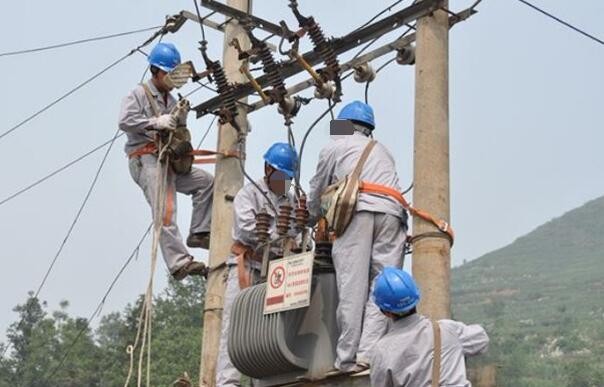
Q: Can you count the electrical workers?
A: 4